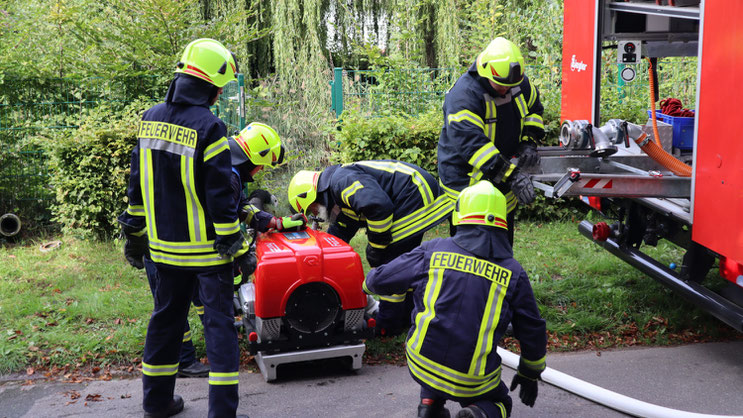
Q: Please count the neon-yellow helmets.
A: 5